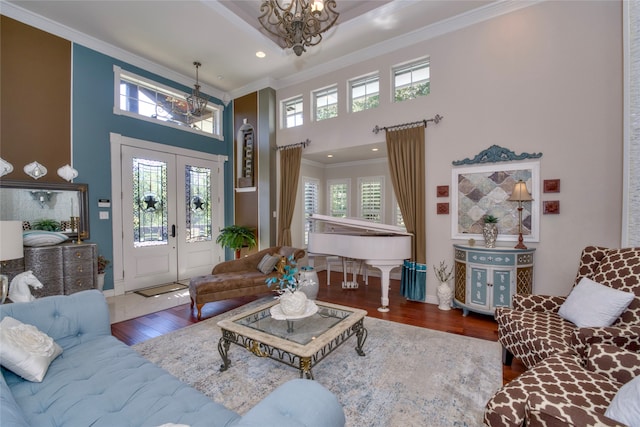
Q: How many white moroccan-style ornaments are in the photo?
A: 3